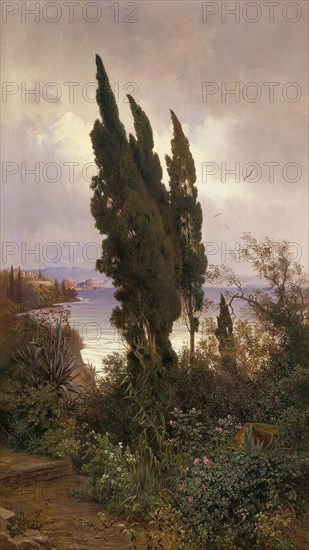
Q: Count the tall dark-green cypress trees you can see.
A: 3